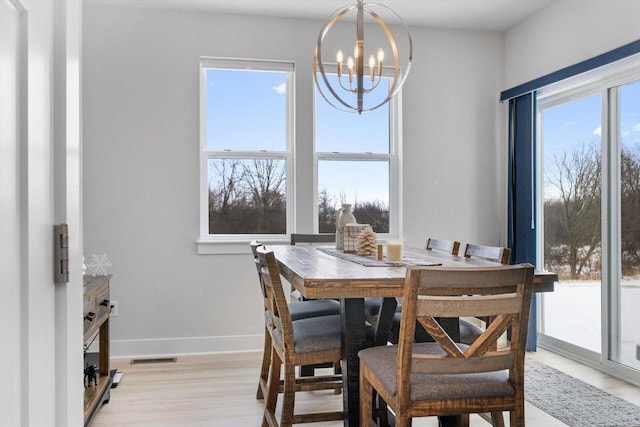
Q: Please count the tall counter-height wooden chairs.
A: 6